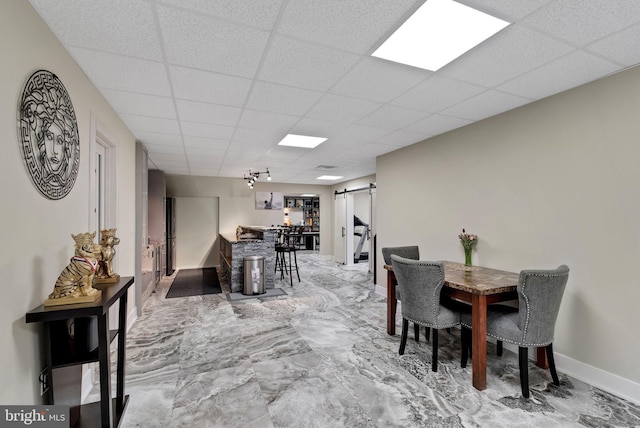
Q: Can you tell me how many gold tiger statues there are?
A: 2